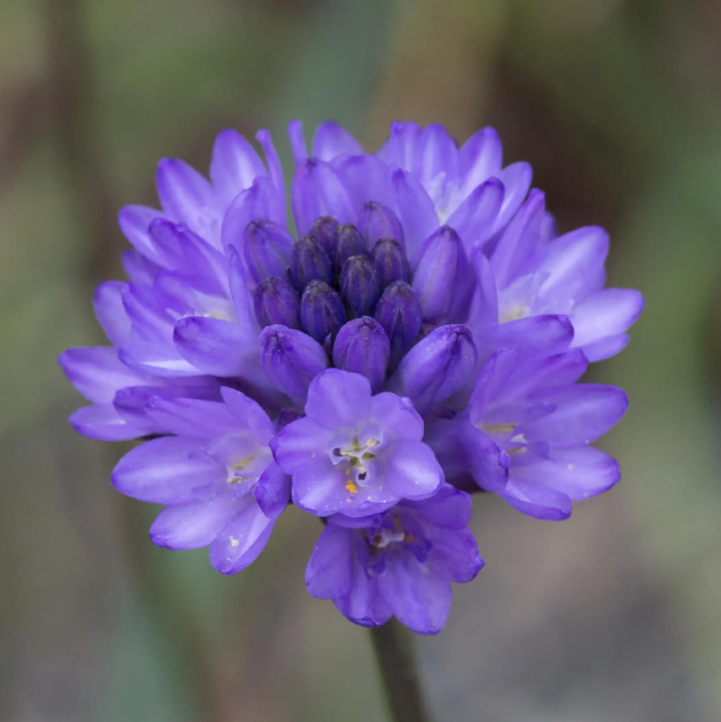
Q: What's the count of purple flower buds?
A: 14